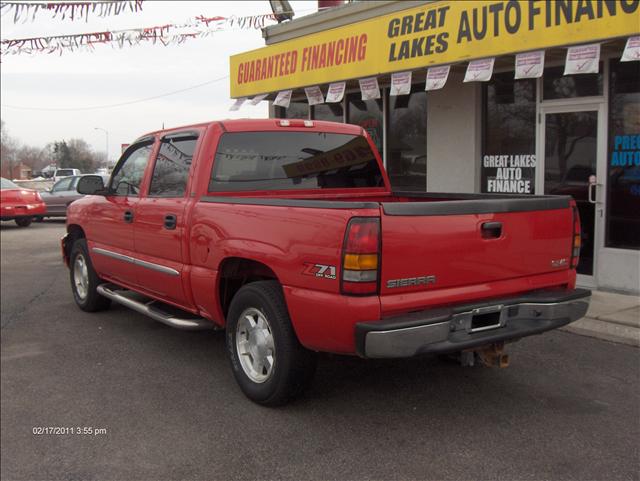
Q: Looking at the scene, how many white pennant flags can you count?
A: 12